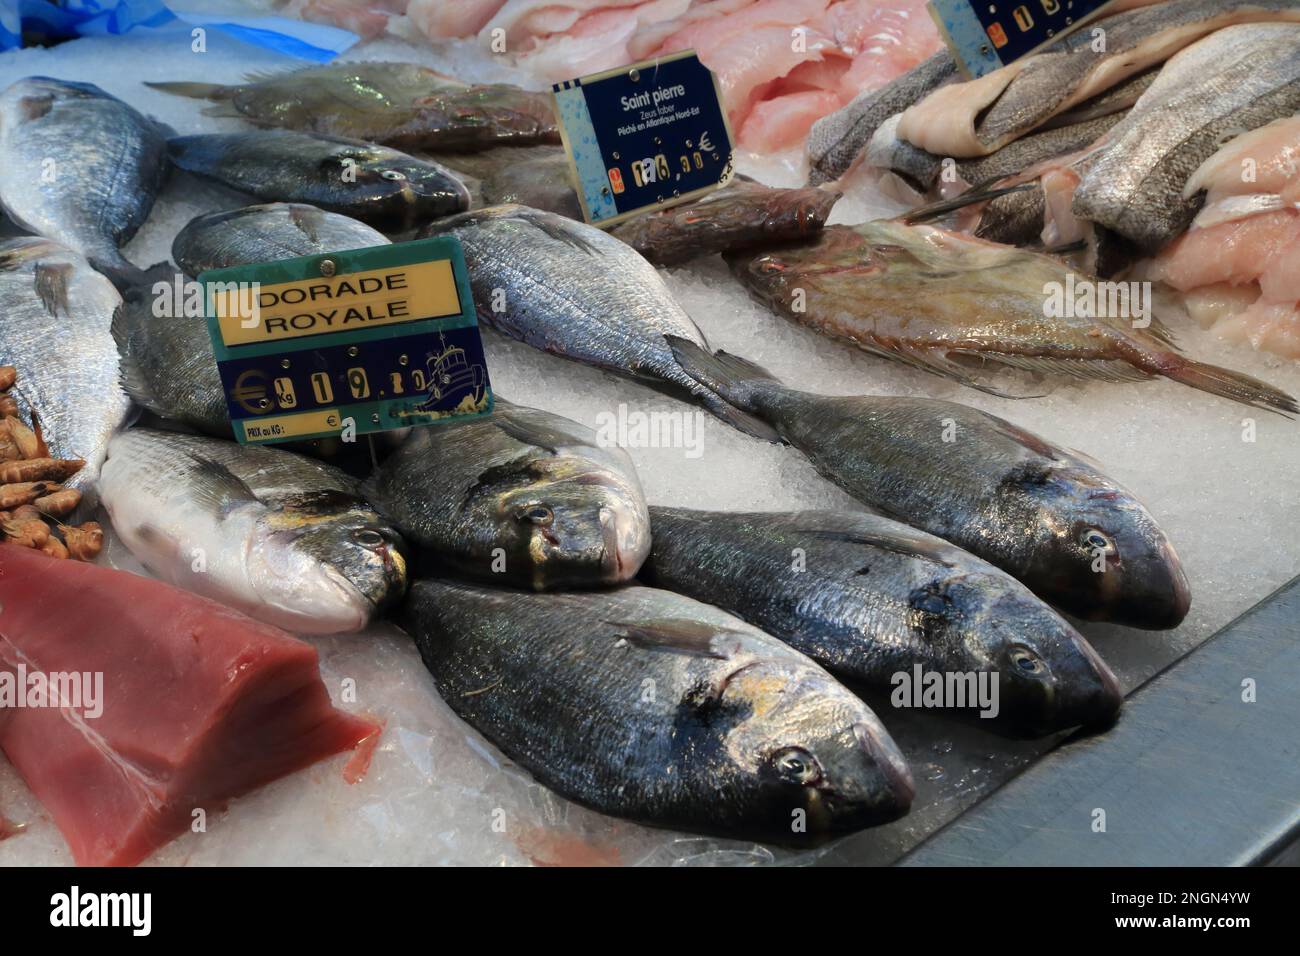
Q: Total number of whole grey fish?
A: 11